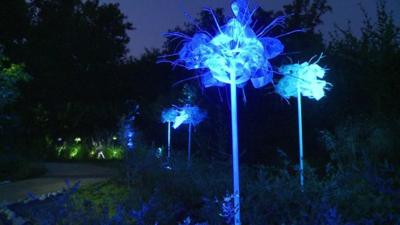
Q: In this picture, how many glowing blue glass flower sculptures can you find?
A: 4